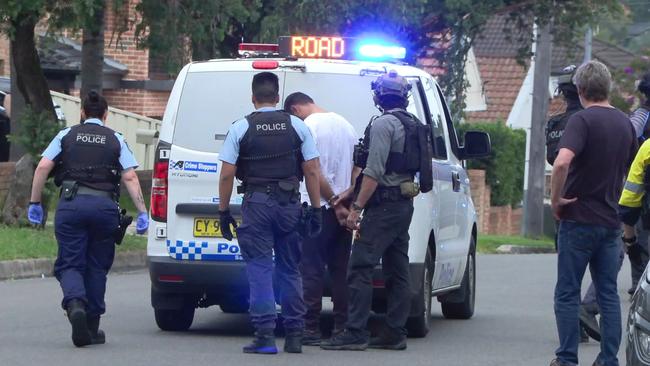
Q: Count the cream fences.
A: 1